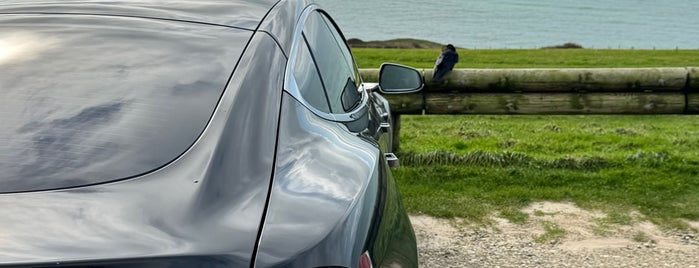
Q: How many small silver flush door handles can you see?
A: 2